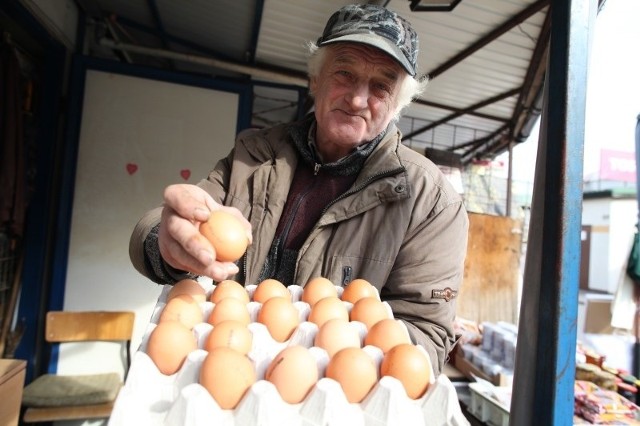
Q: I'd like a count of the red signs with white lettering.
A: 1